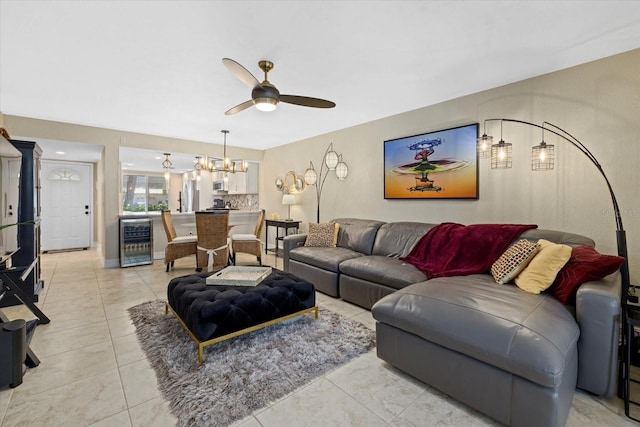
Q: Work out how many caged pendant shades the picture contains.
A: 3